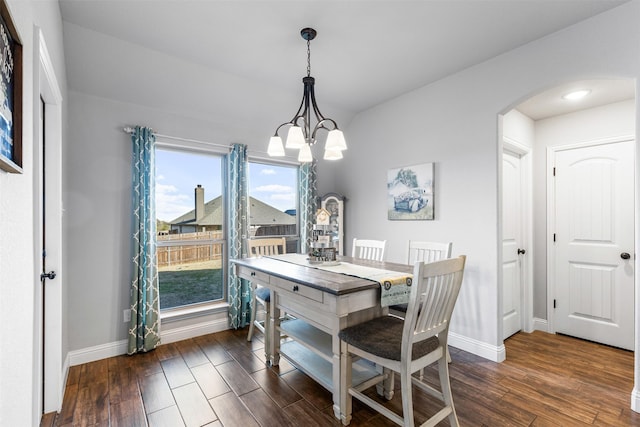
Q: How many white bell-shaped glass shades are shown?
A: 5